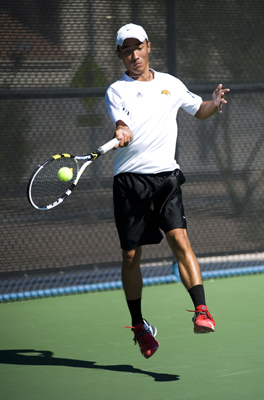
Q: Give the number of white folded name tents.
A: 0